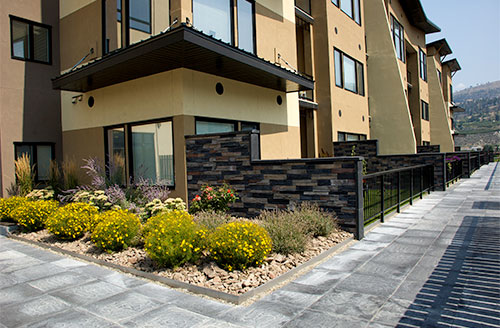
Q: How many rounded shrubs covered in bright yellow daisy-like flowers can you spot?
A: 6